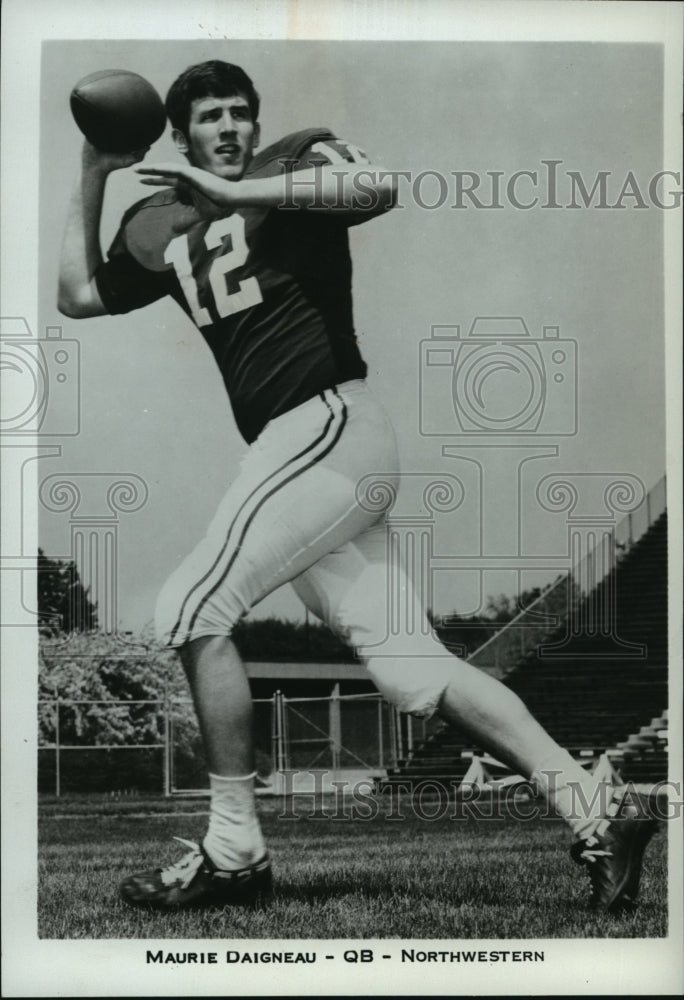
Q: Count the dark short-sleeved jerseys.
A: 1